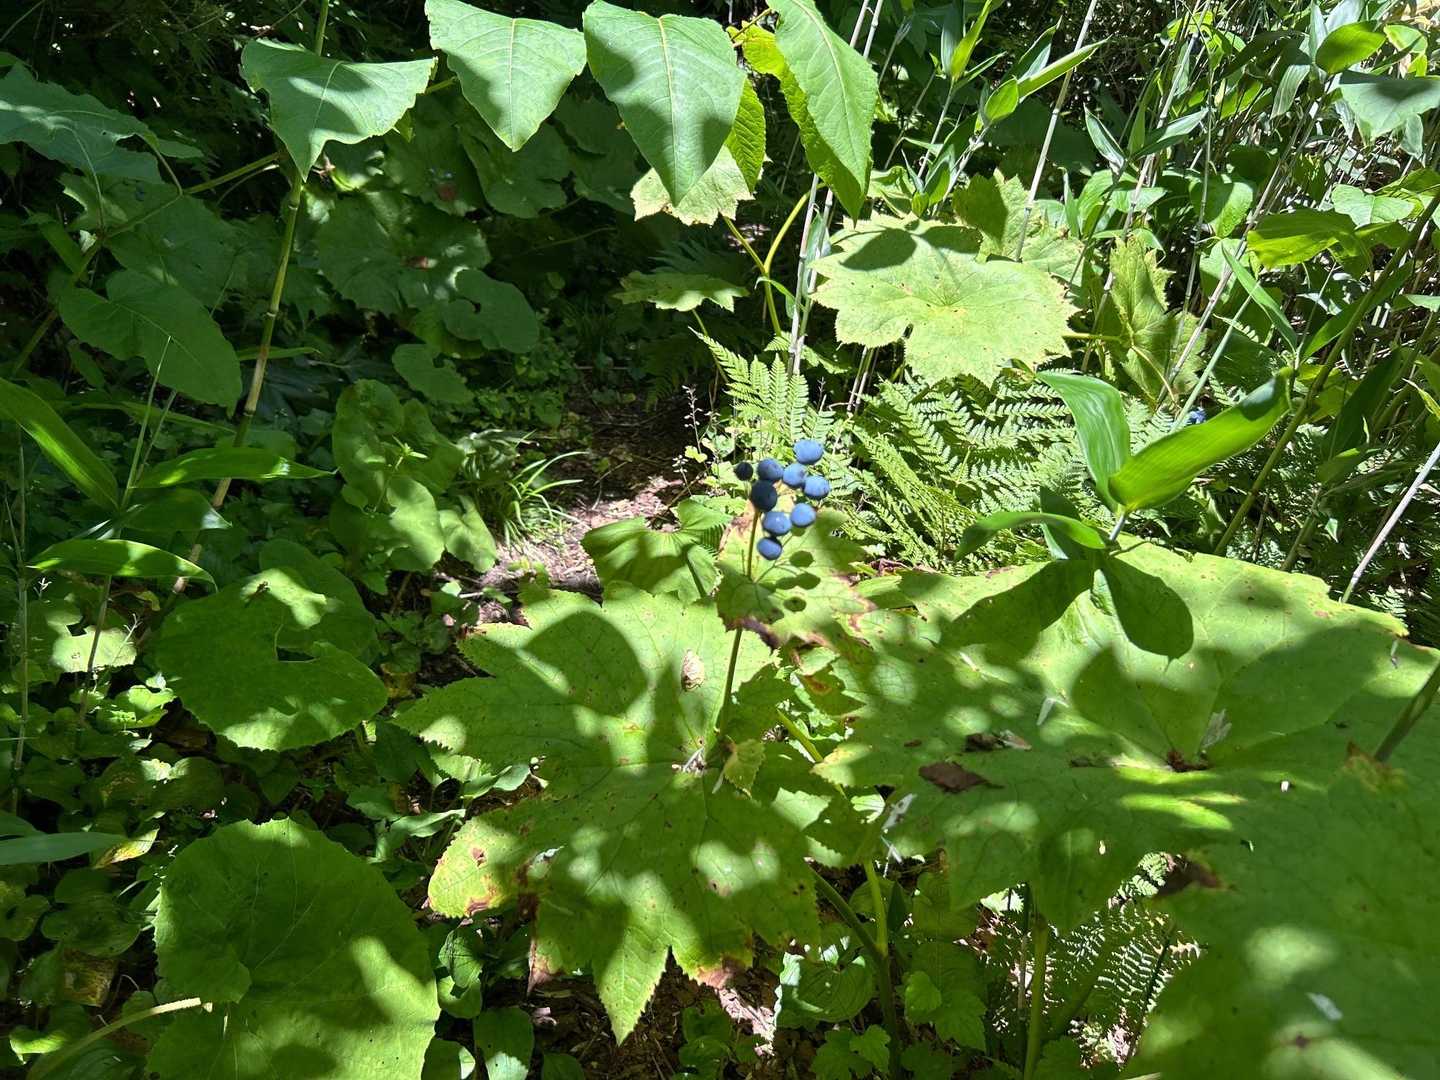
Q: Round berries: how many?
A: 9